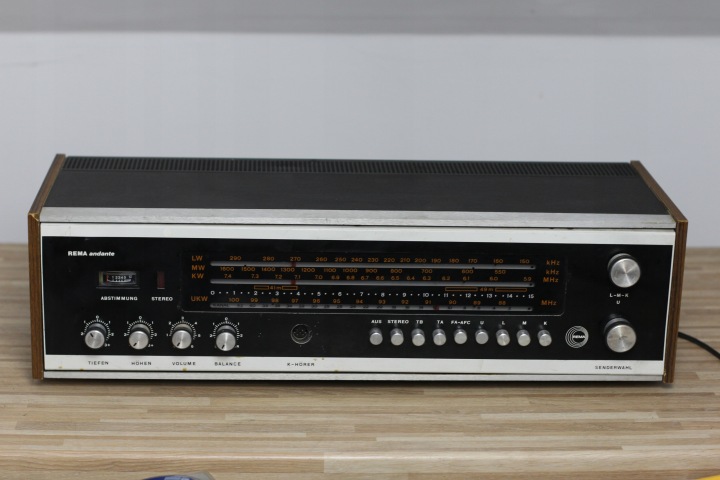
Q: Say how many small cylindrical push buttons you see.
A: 9